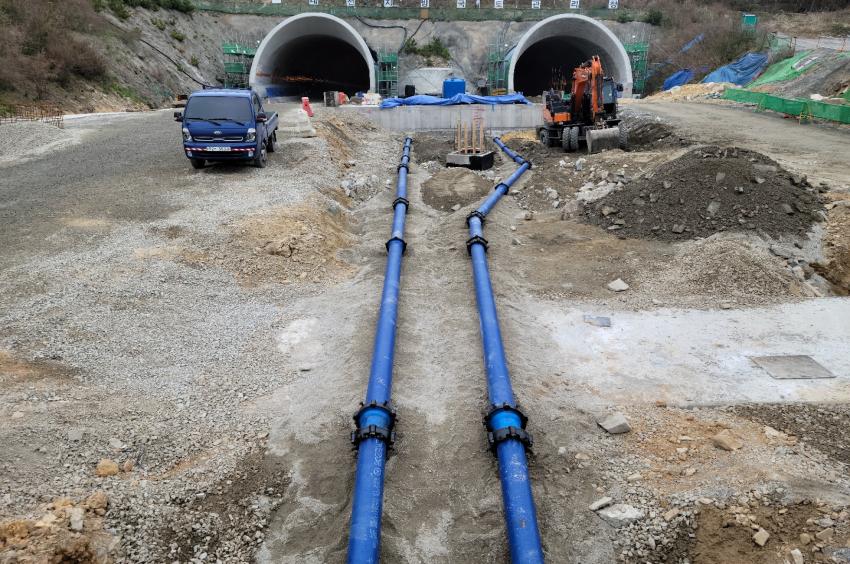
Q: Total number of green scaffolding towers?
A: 4